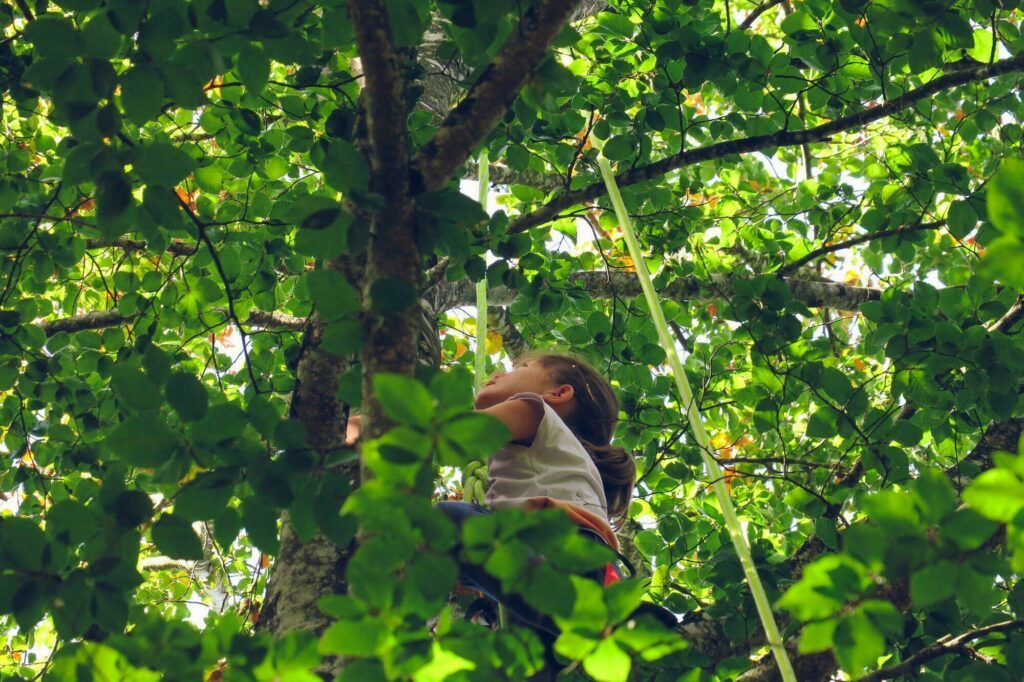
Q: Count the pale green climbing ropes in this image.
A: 2